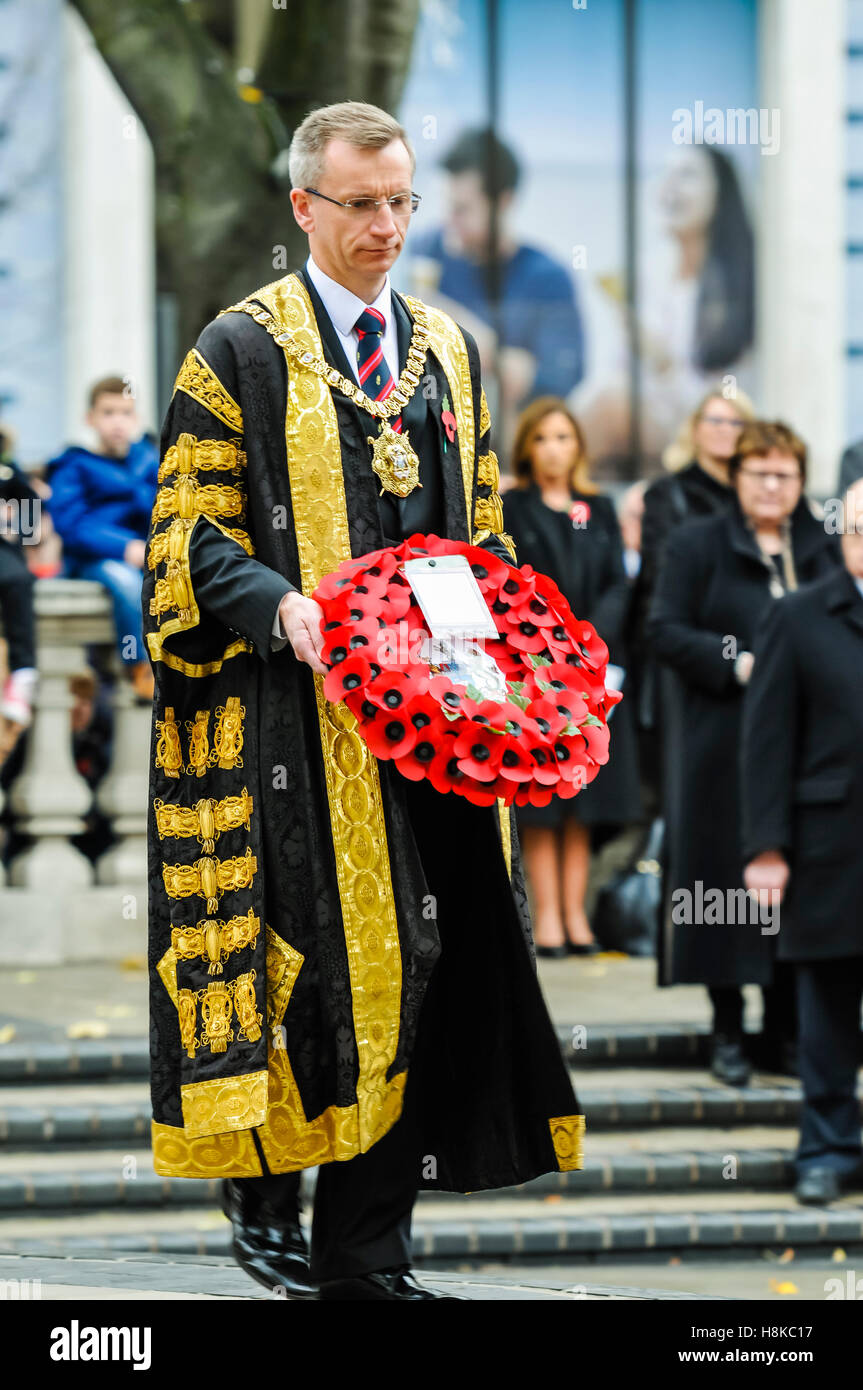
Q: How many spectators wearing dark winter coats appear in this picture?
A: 4